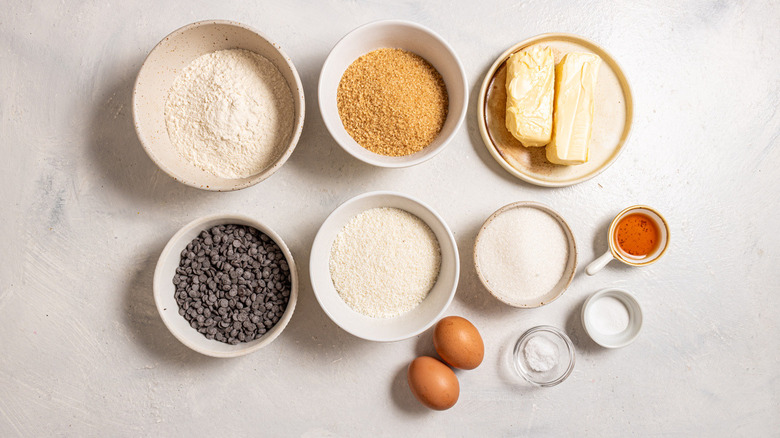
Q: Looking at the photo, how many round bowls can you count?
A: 7